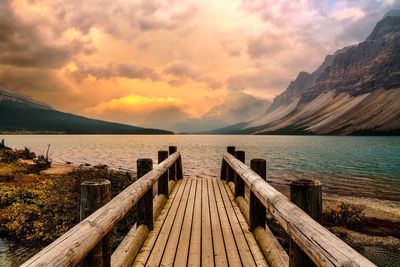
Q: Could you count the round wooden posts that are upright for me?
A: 8